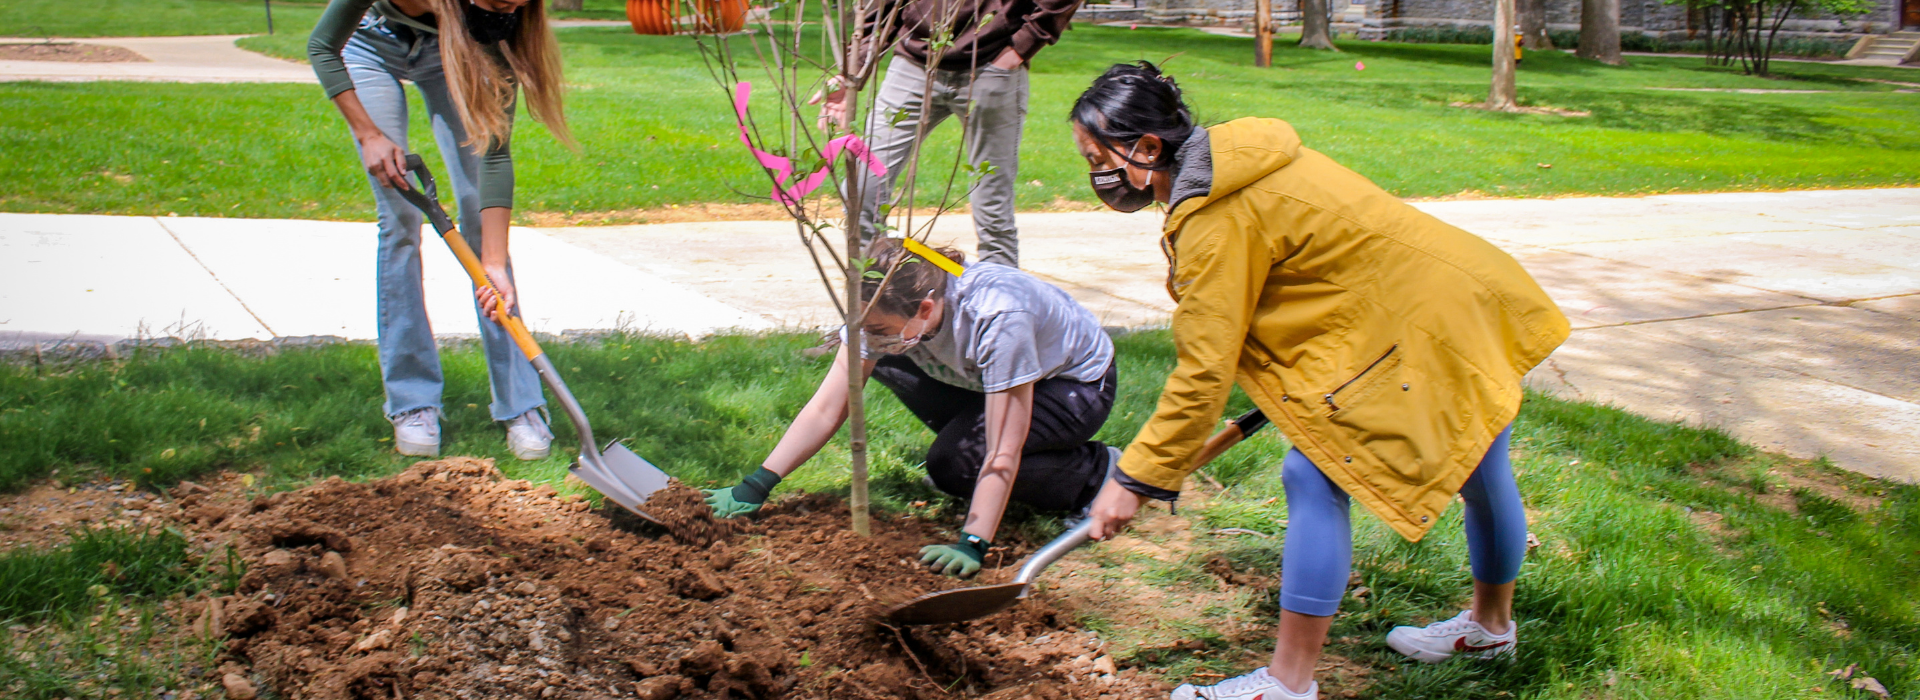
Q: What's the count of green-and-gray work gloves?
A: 2